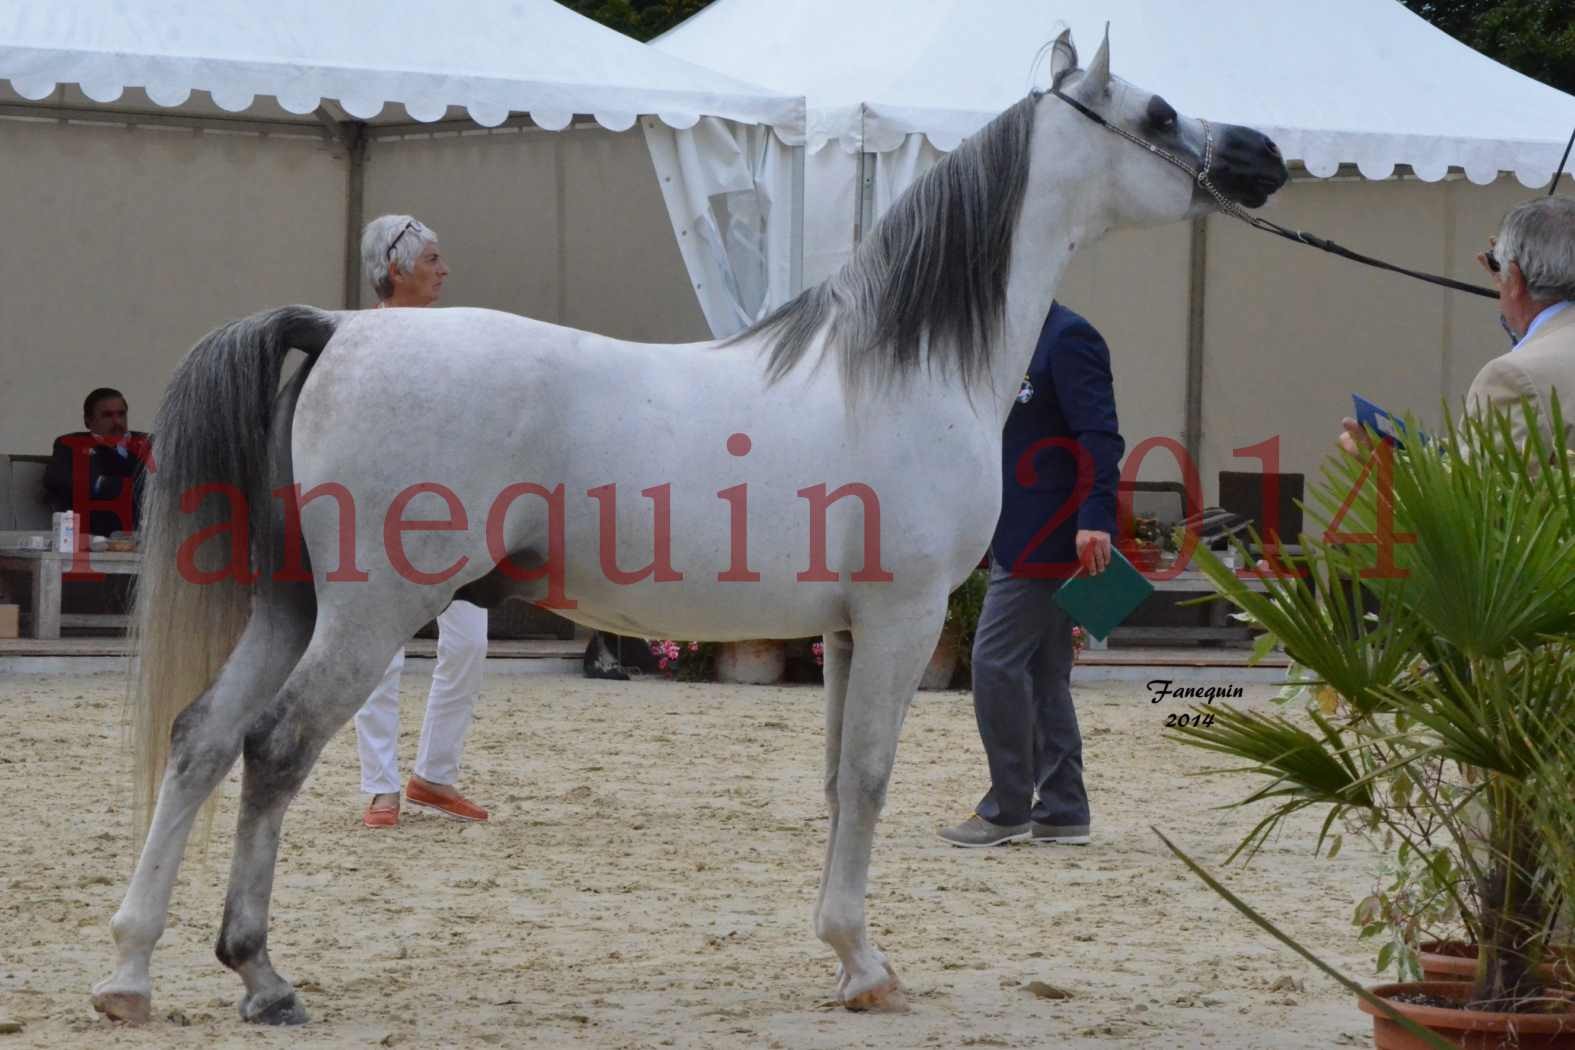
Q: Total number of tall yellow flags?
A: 0